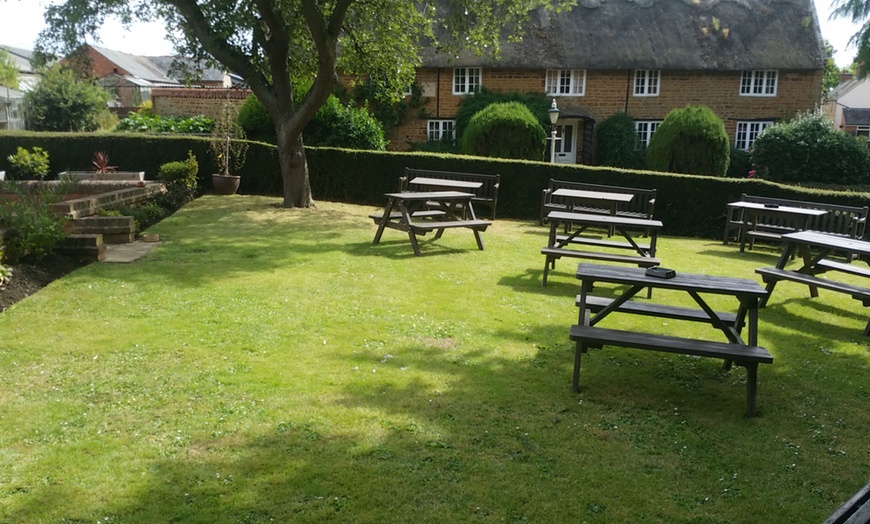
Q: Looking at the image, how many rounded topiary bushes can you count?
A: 2